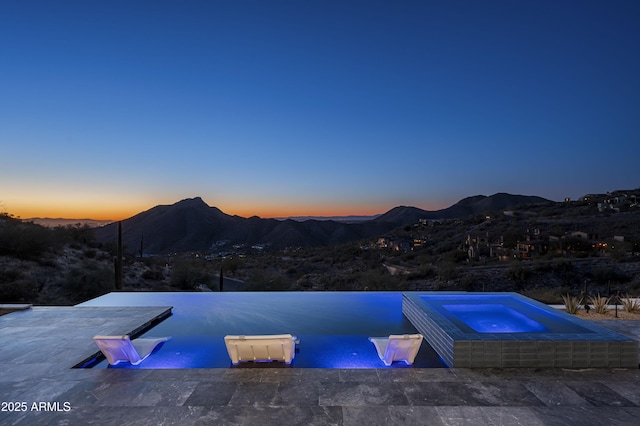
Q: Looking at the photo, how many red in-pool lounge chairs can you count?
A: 0